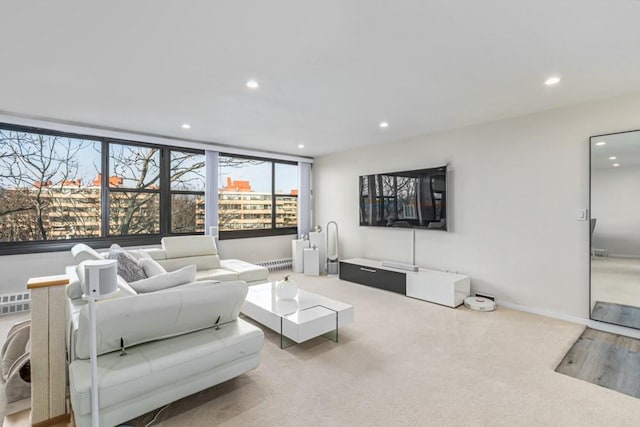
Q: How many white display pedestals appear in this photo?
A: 3